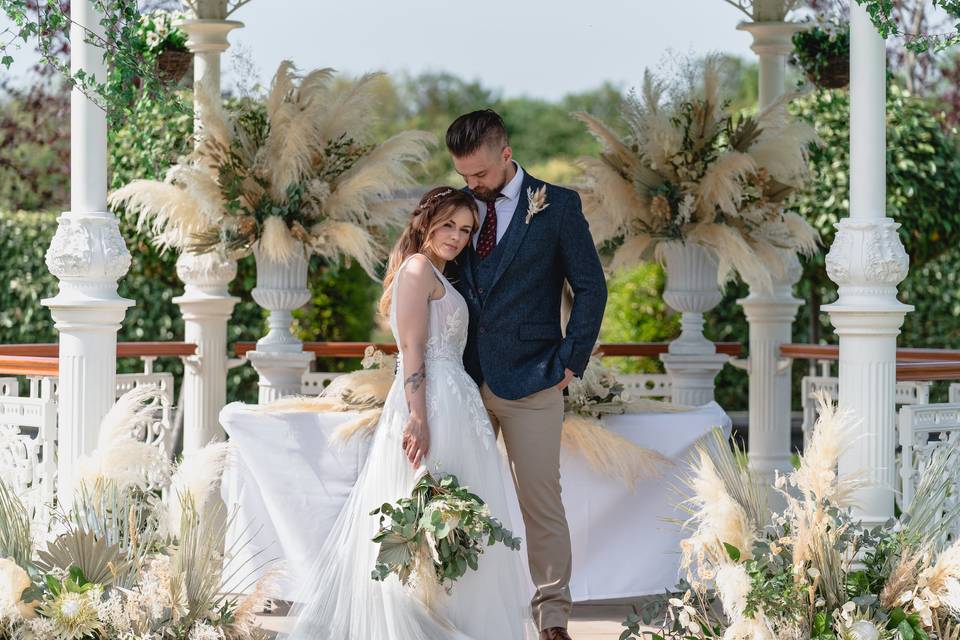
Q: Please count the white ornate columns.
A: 4